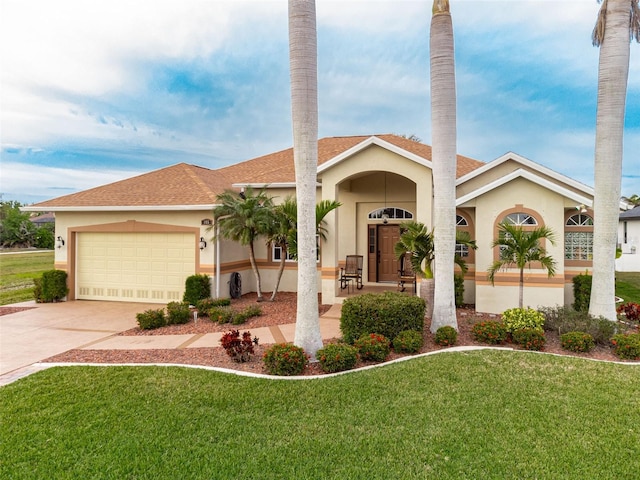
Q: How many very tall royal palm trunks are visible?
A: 3